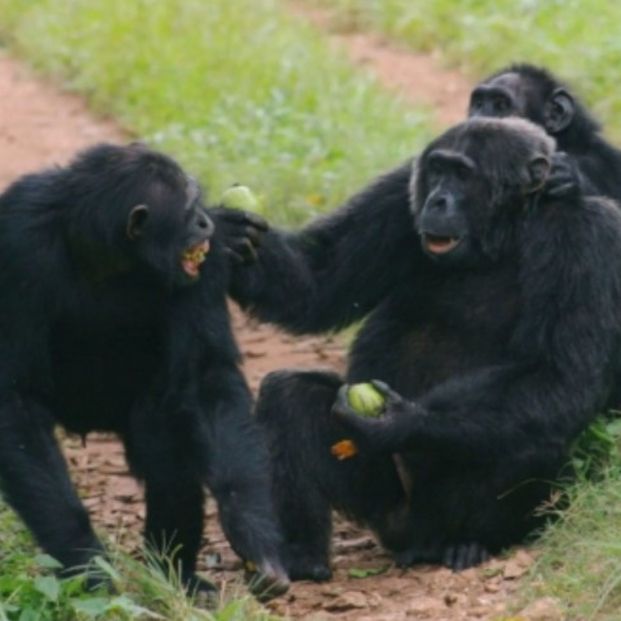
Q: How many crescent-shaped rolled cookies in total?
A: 0